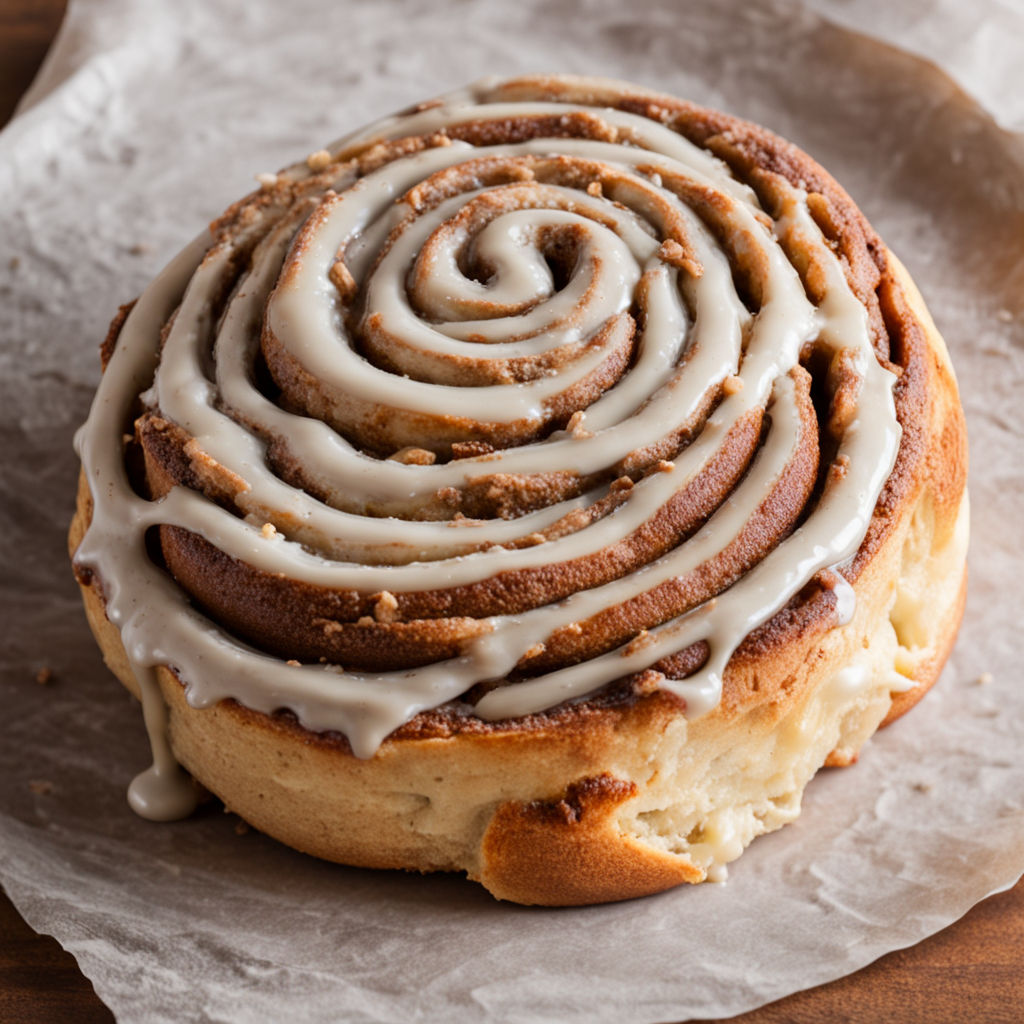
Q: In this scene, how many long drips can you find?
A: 1